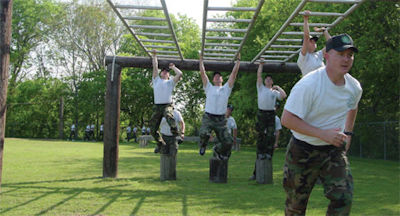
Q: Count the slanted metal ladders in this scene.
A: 3